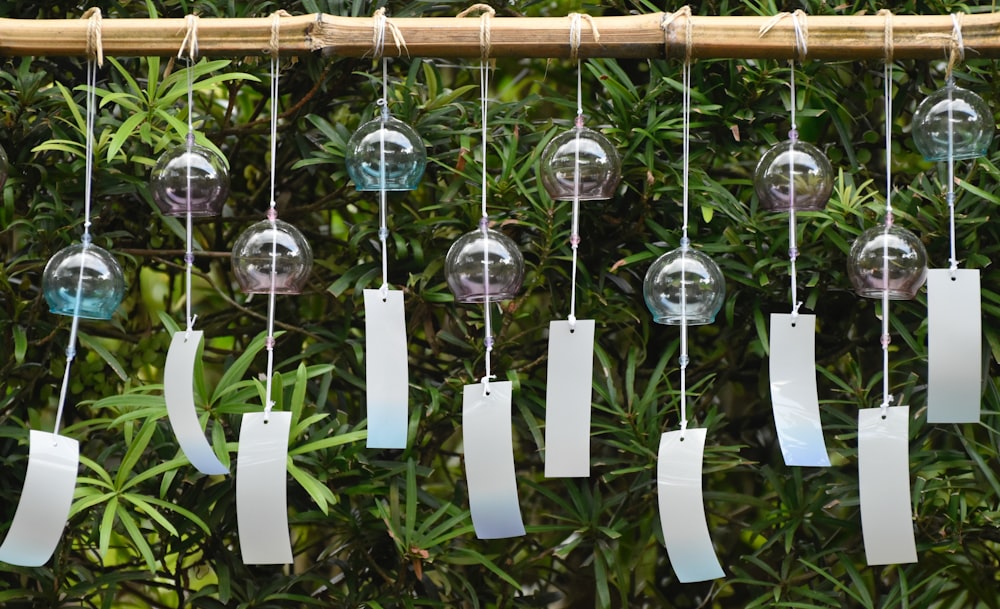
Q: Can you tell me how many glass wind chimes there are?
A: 10